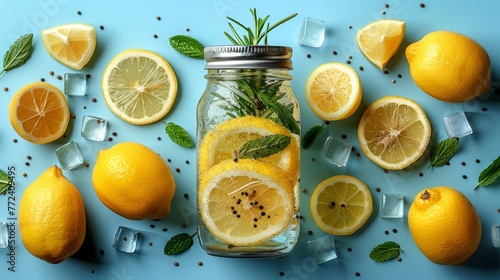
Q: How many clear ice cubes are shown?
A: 11